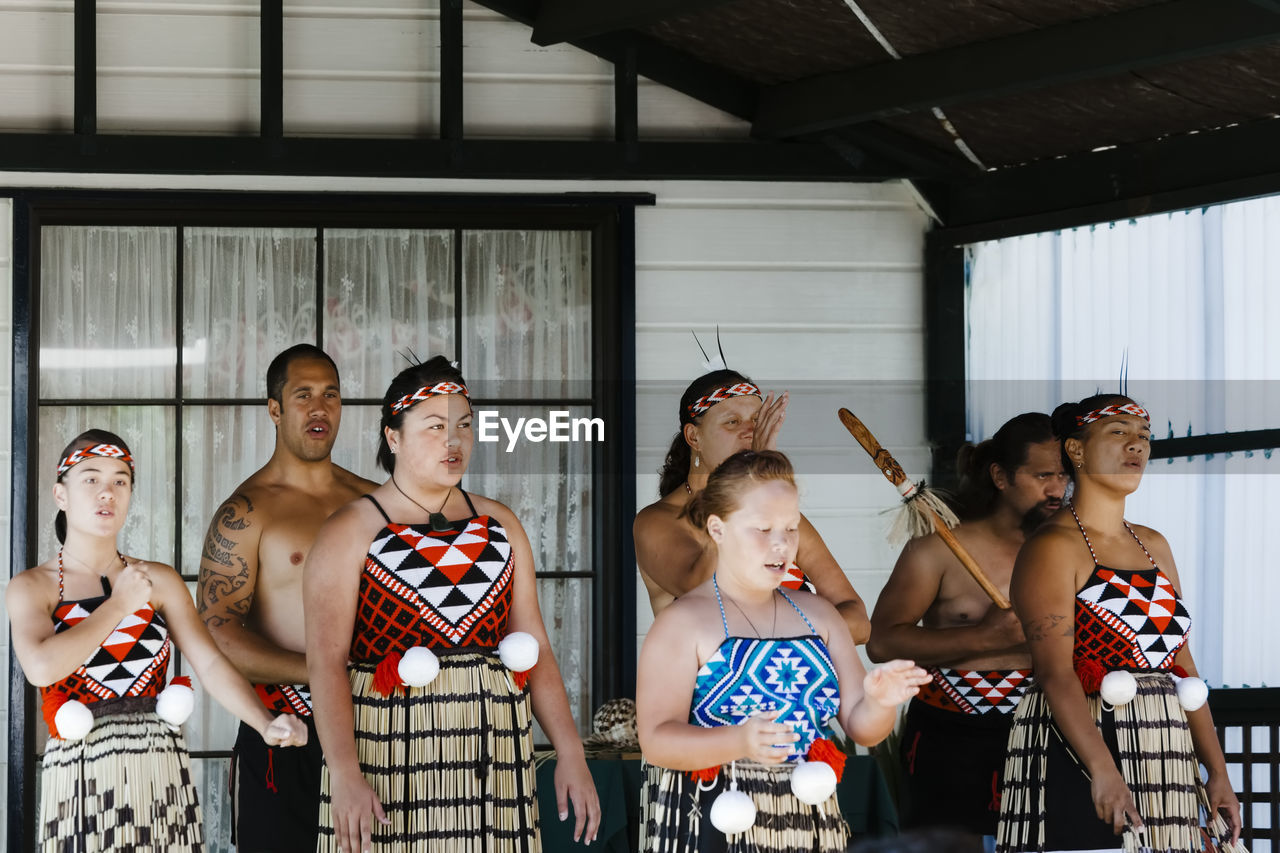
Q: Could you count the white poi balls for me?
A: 8